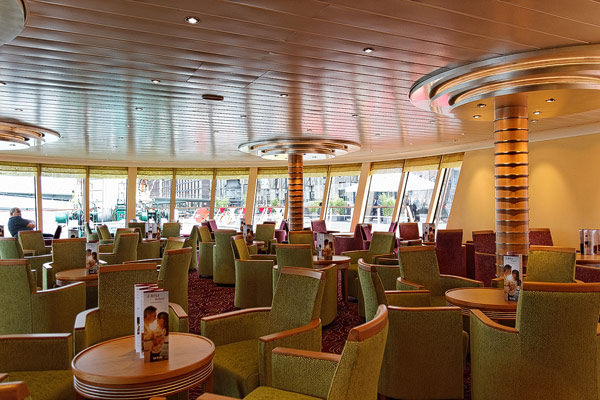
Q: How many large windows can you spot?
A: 12